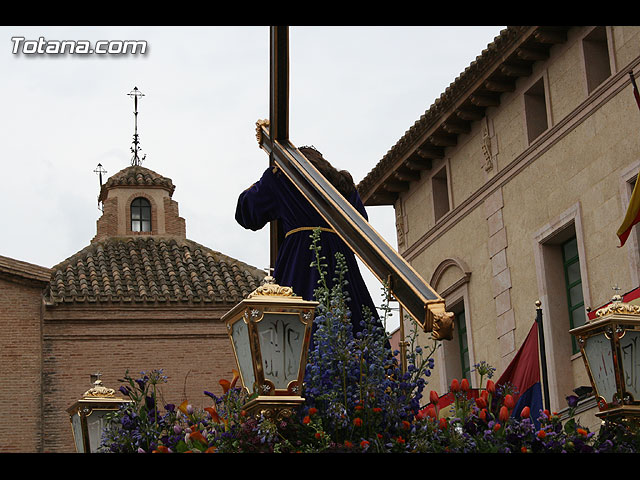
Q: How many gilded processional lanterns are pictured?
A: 3